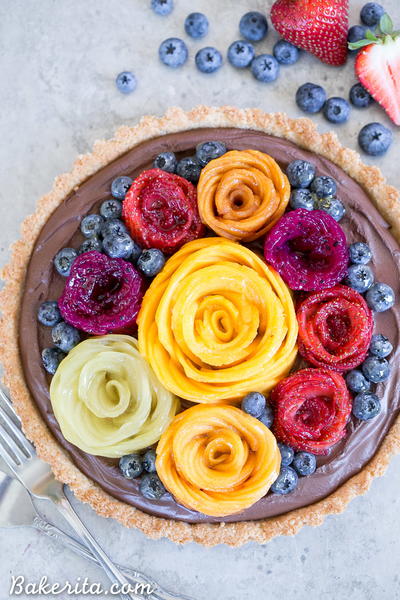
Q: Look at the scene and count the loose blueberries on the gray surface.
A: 15